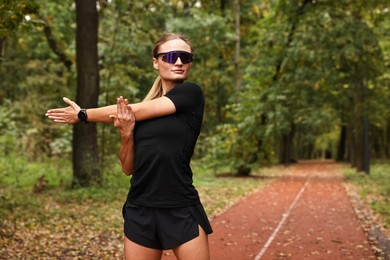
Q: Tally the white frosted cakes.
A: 0